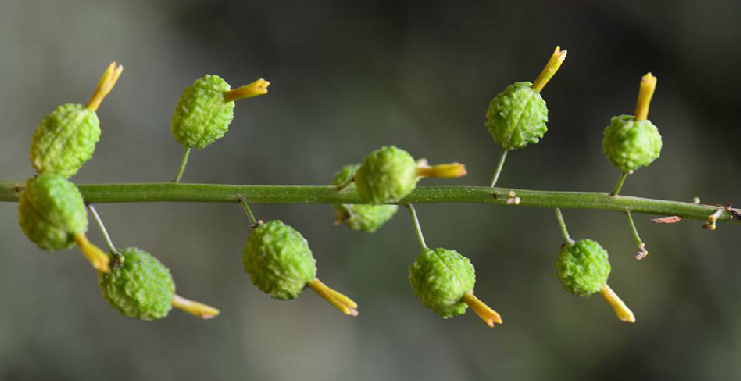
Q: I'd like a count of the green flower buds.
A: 11